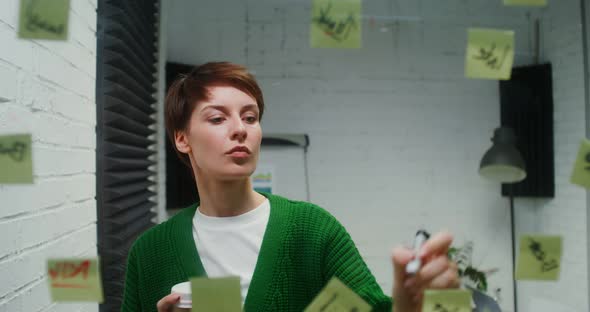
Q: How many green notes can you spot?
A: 11